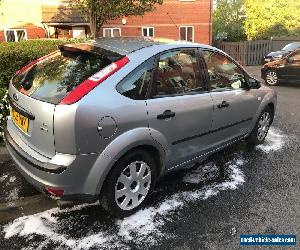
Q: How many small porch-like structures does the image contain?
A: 1